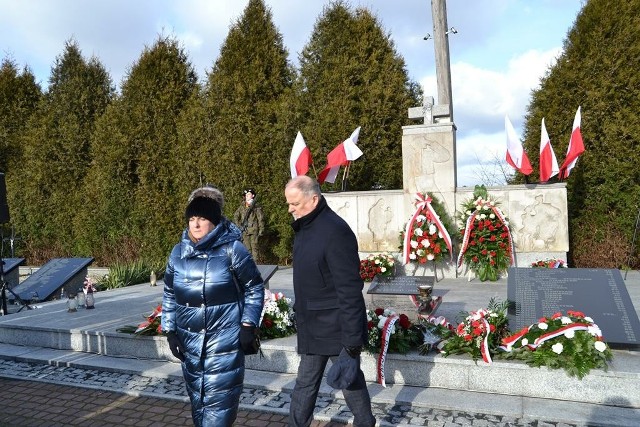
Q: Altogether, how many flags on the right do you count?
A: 3